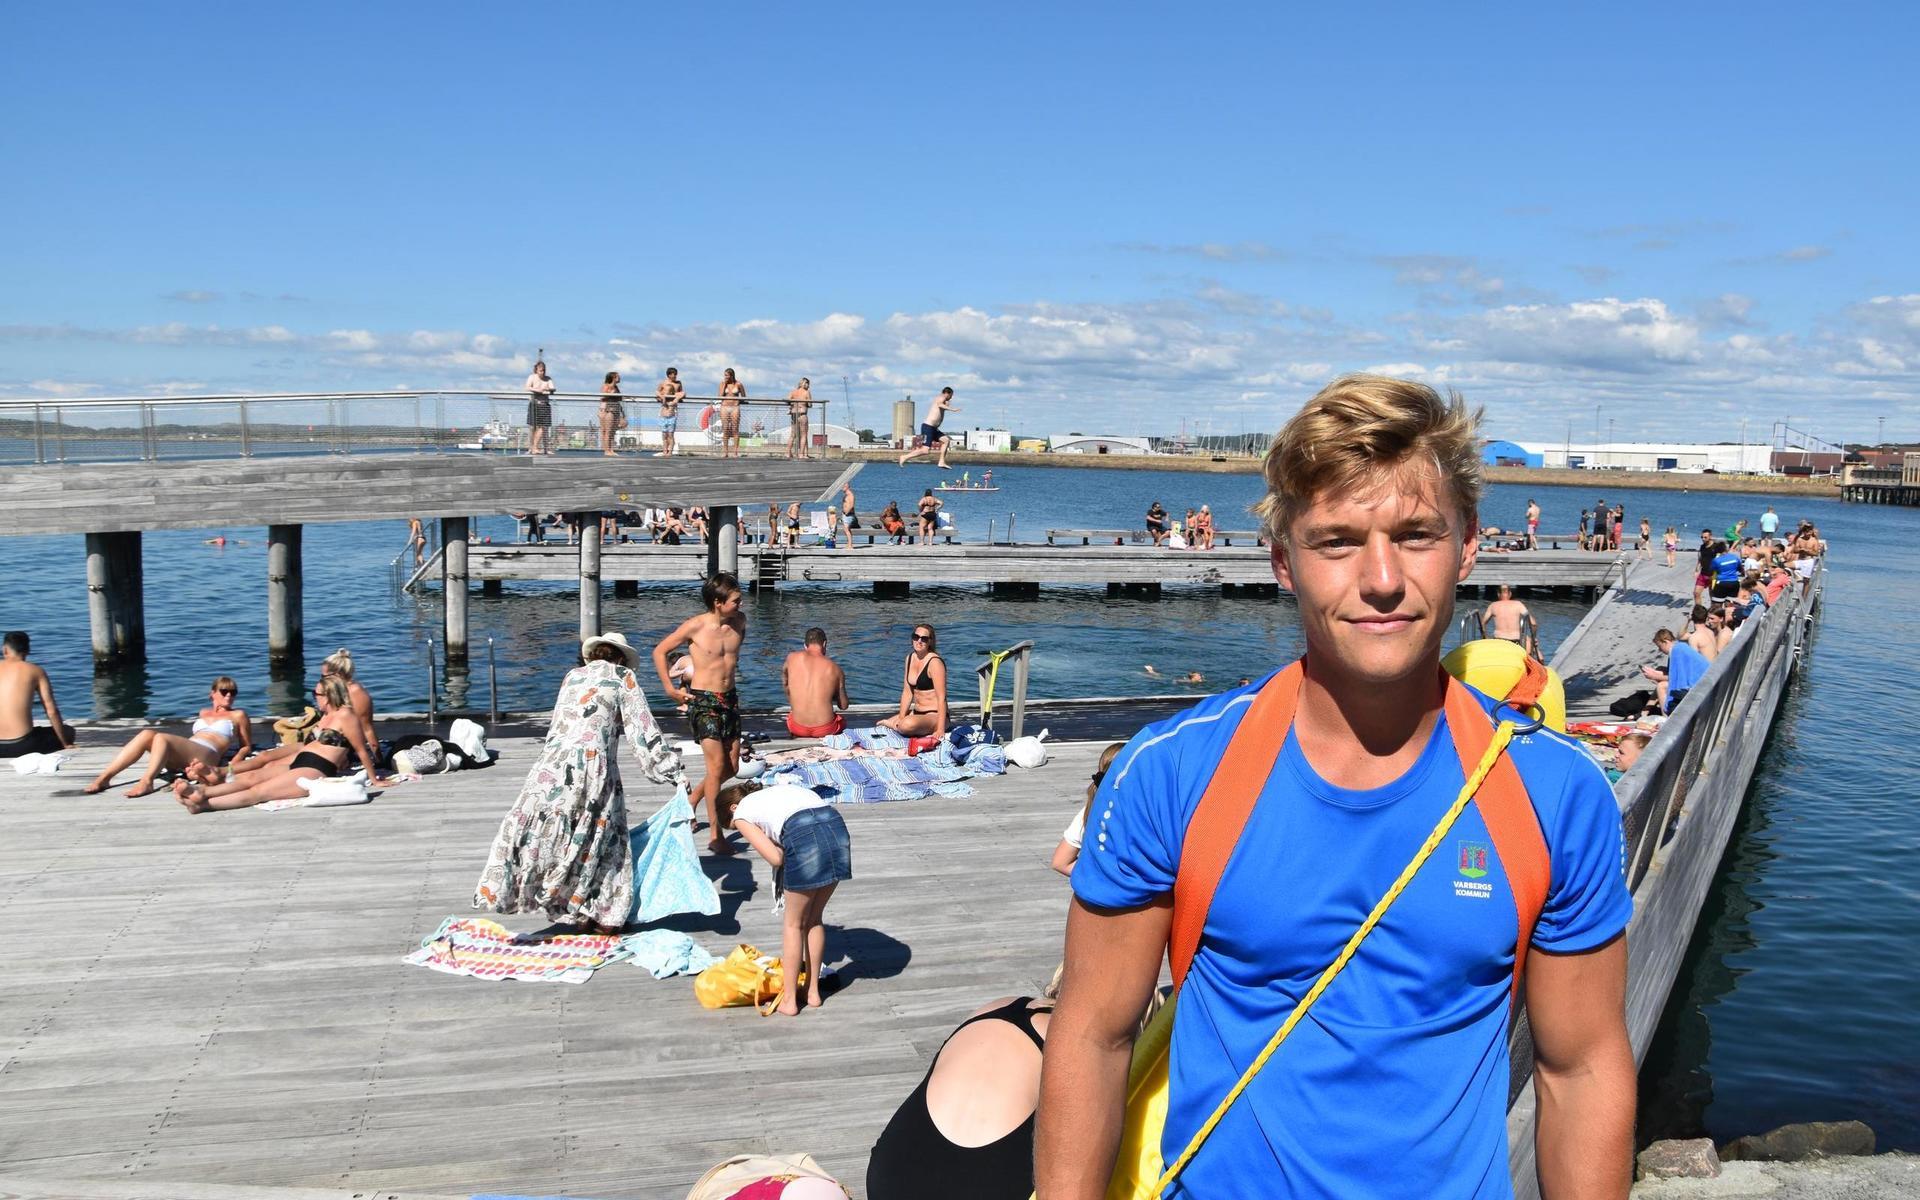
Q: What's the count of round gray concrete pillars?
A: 5